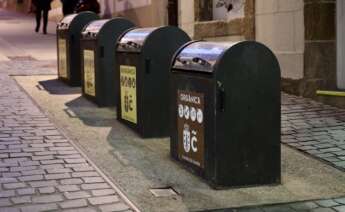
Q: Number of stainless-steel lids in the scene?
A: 4